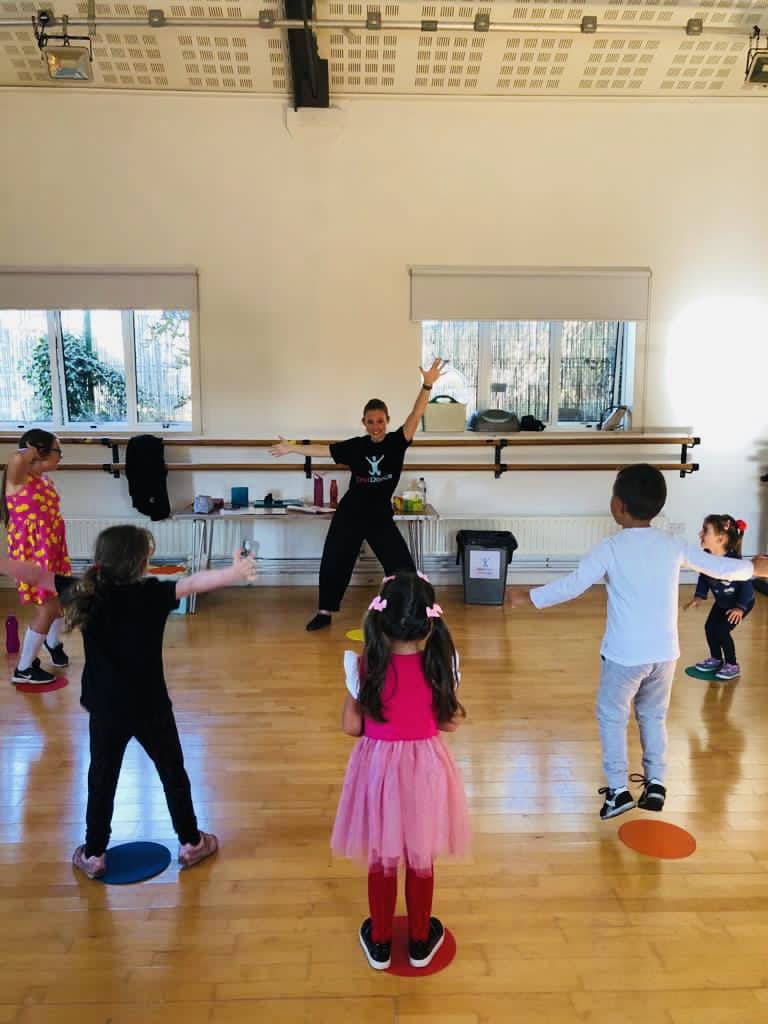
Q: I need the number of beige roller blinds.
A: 2